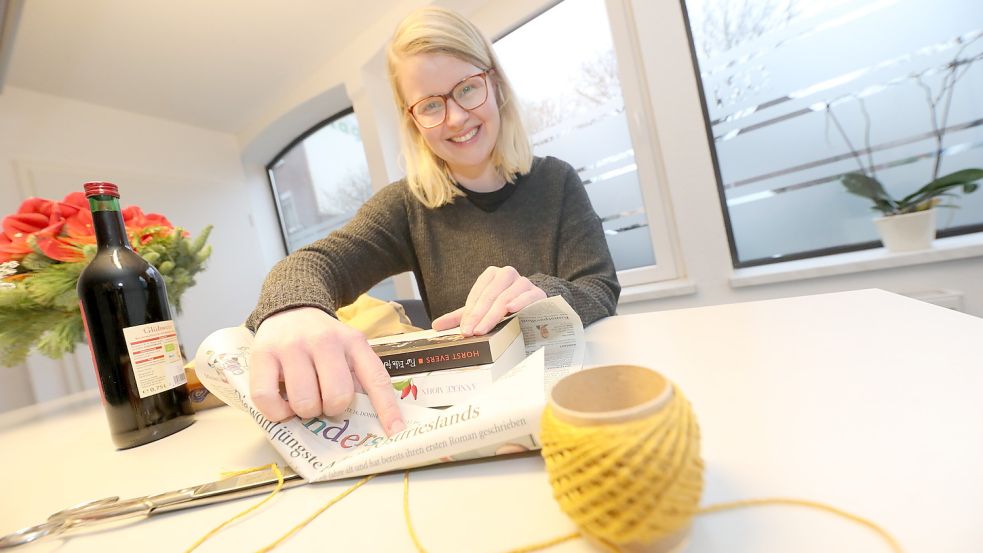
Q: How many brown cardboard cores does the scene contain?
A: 1